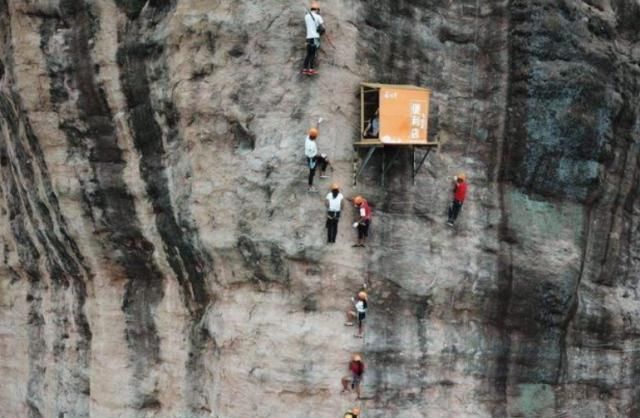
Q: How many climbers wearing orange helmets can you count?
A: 8